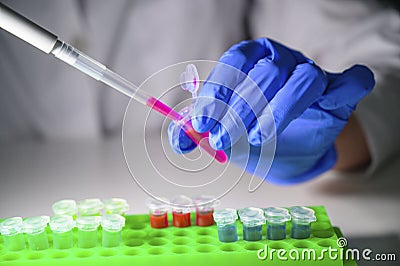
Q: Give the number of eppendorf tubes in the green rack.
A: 15